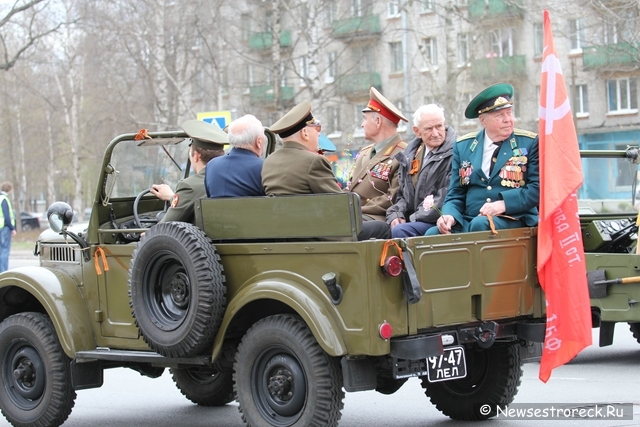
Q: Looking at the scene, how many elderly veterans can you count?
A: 5